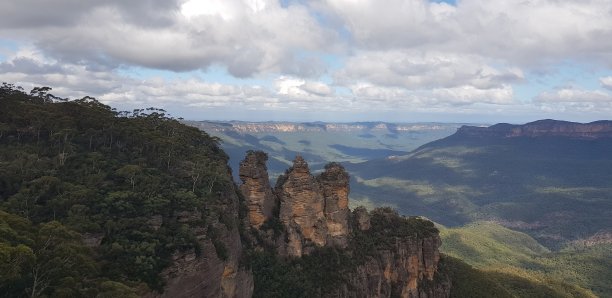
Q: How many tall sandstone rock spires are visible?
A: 3